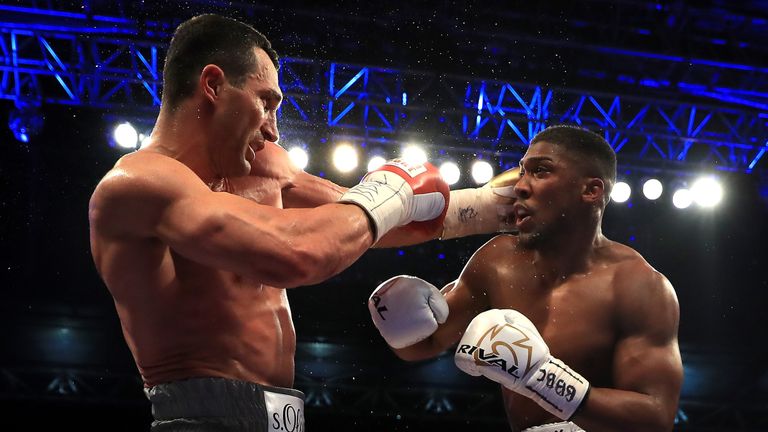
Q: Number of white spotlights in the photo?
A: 12